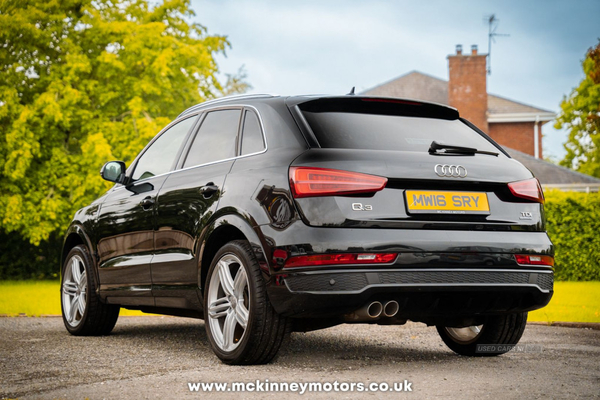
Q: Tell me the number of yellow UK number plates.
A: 1